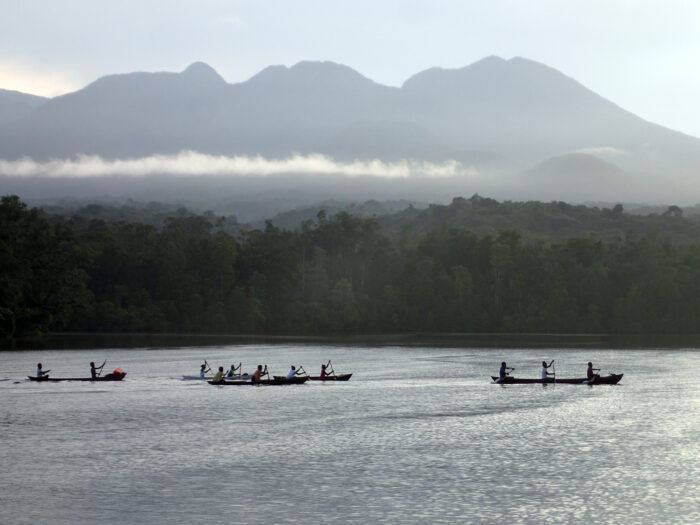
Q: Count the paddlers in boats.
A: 11